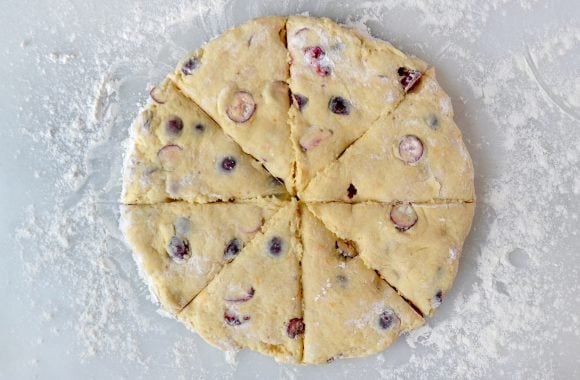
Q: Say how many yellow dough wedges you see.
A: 8